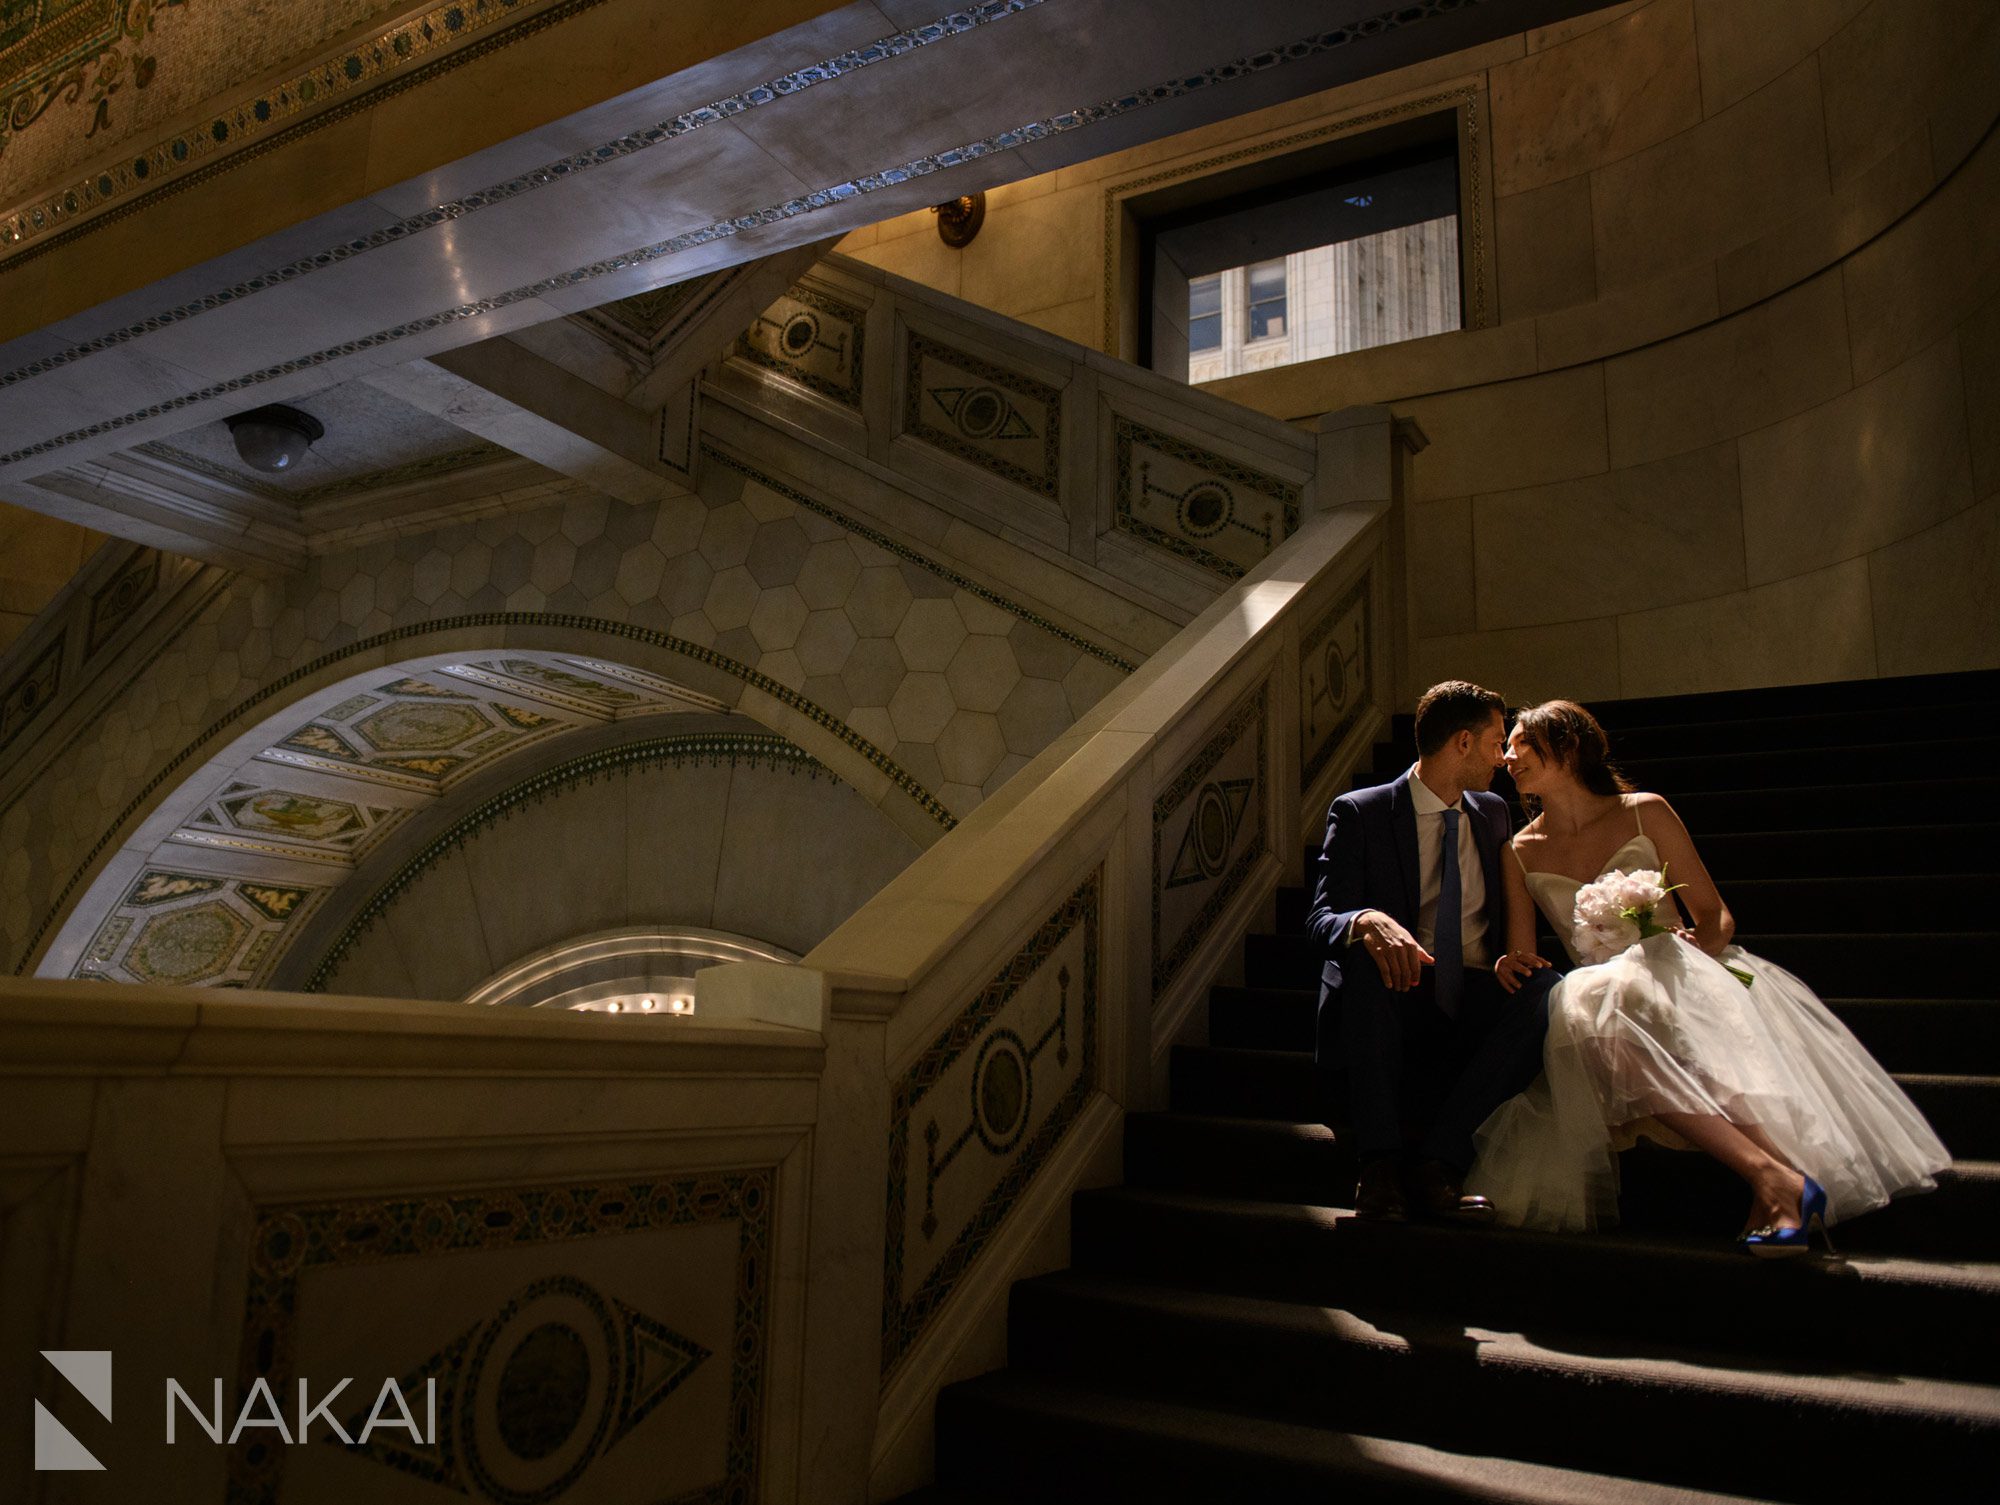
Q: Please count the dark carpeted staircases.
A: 1